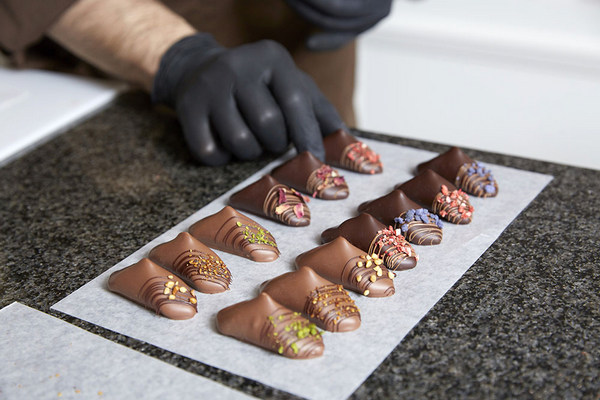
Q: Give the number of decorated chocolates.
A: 13